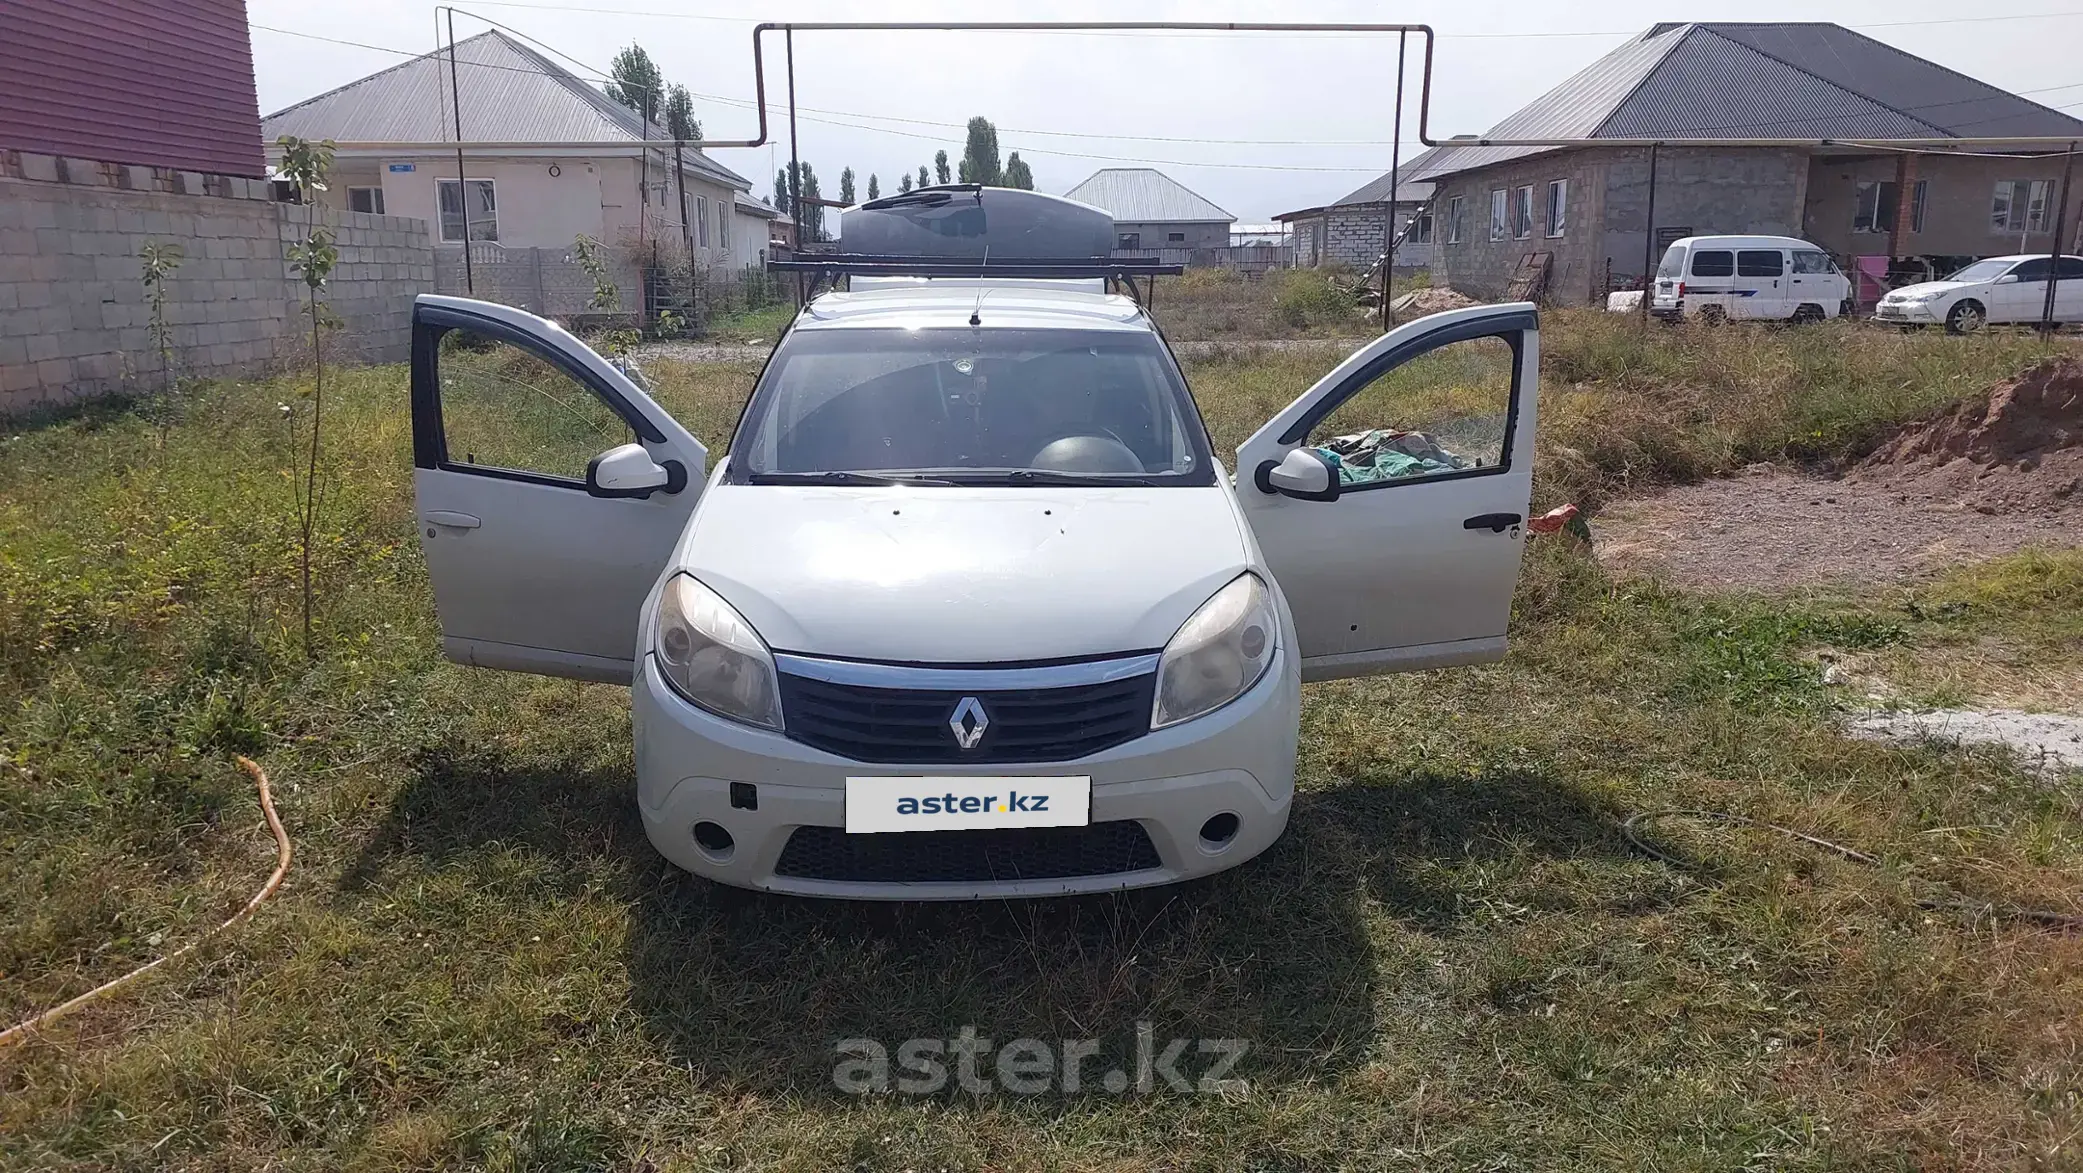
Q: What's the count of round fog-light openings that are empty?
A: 2